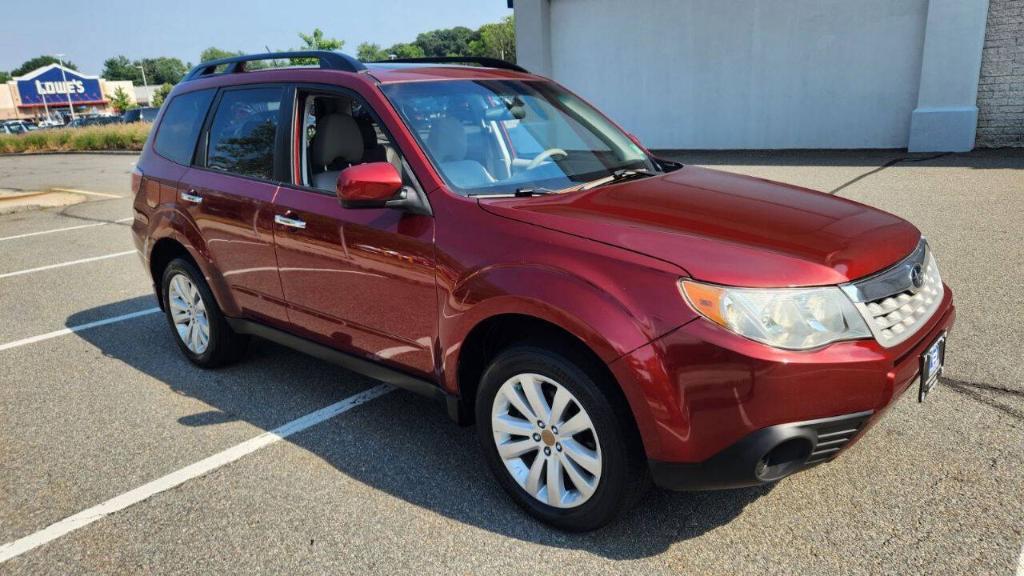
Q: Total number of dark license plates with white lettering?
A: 1